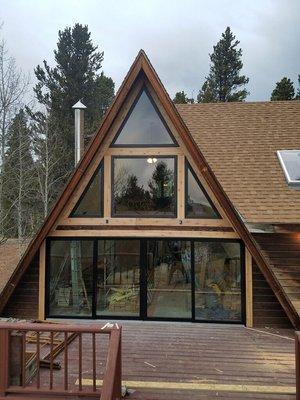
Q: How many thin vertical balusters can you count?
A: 6